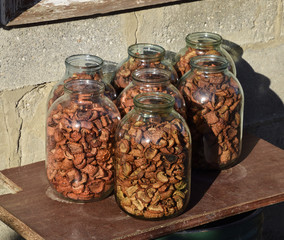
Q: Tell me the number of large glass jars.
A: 7